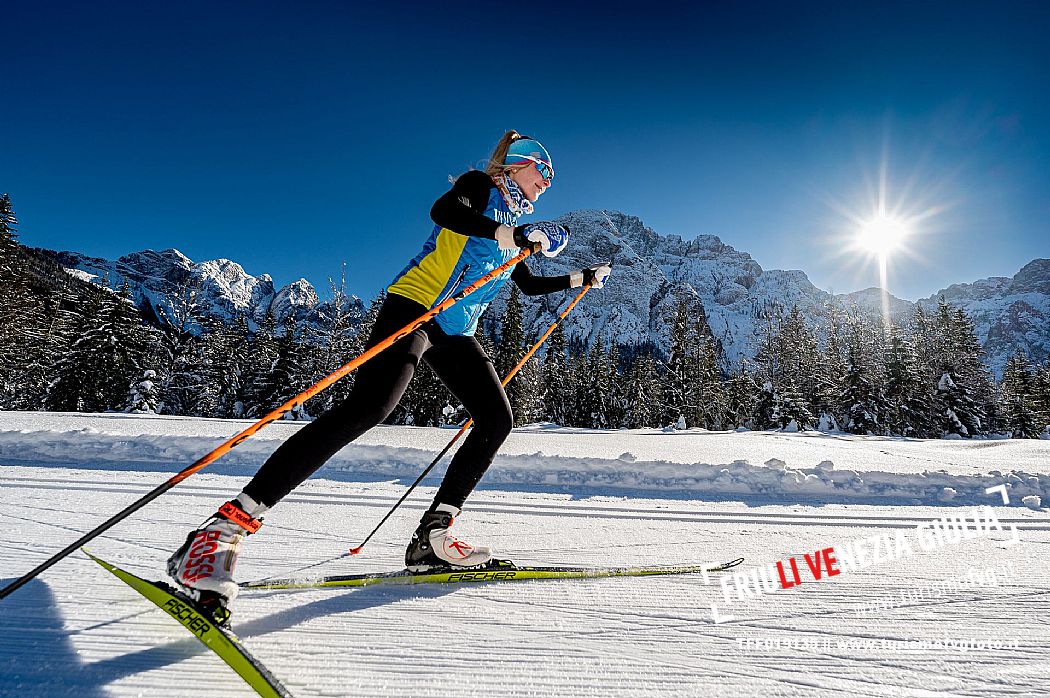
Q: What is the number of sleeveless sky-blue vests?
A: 1